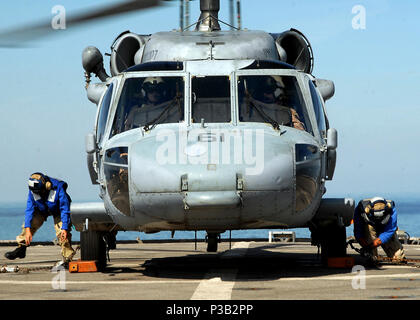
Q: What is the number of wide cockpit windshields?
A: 2